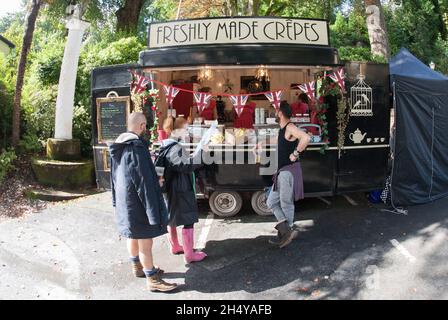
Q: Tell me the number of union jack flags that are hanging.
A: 7